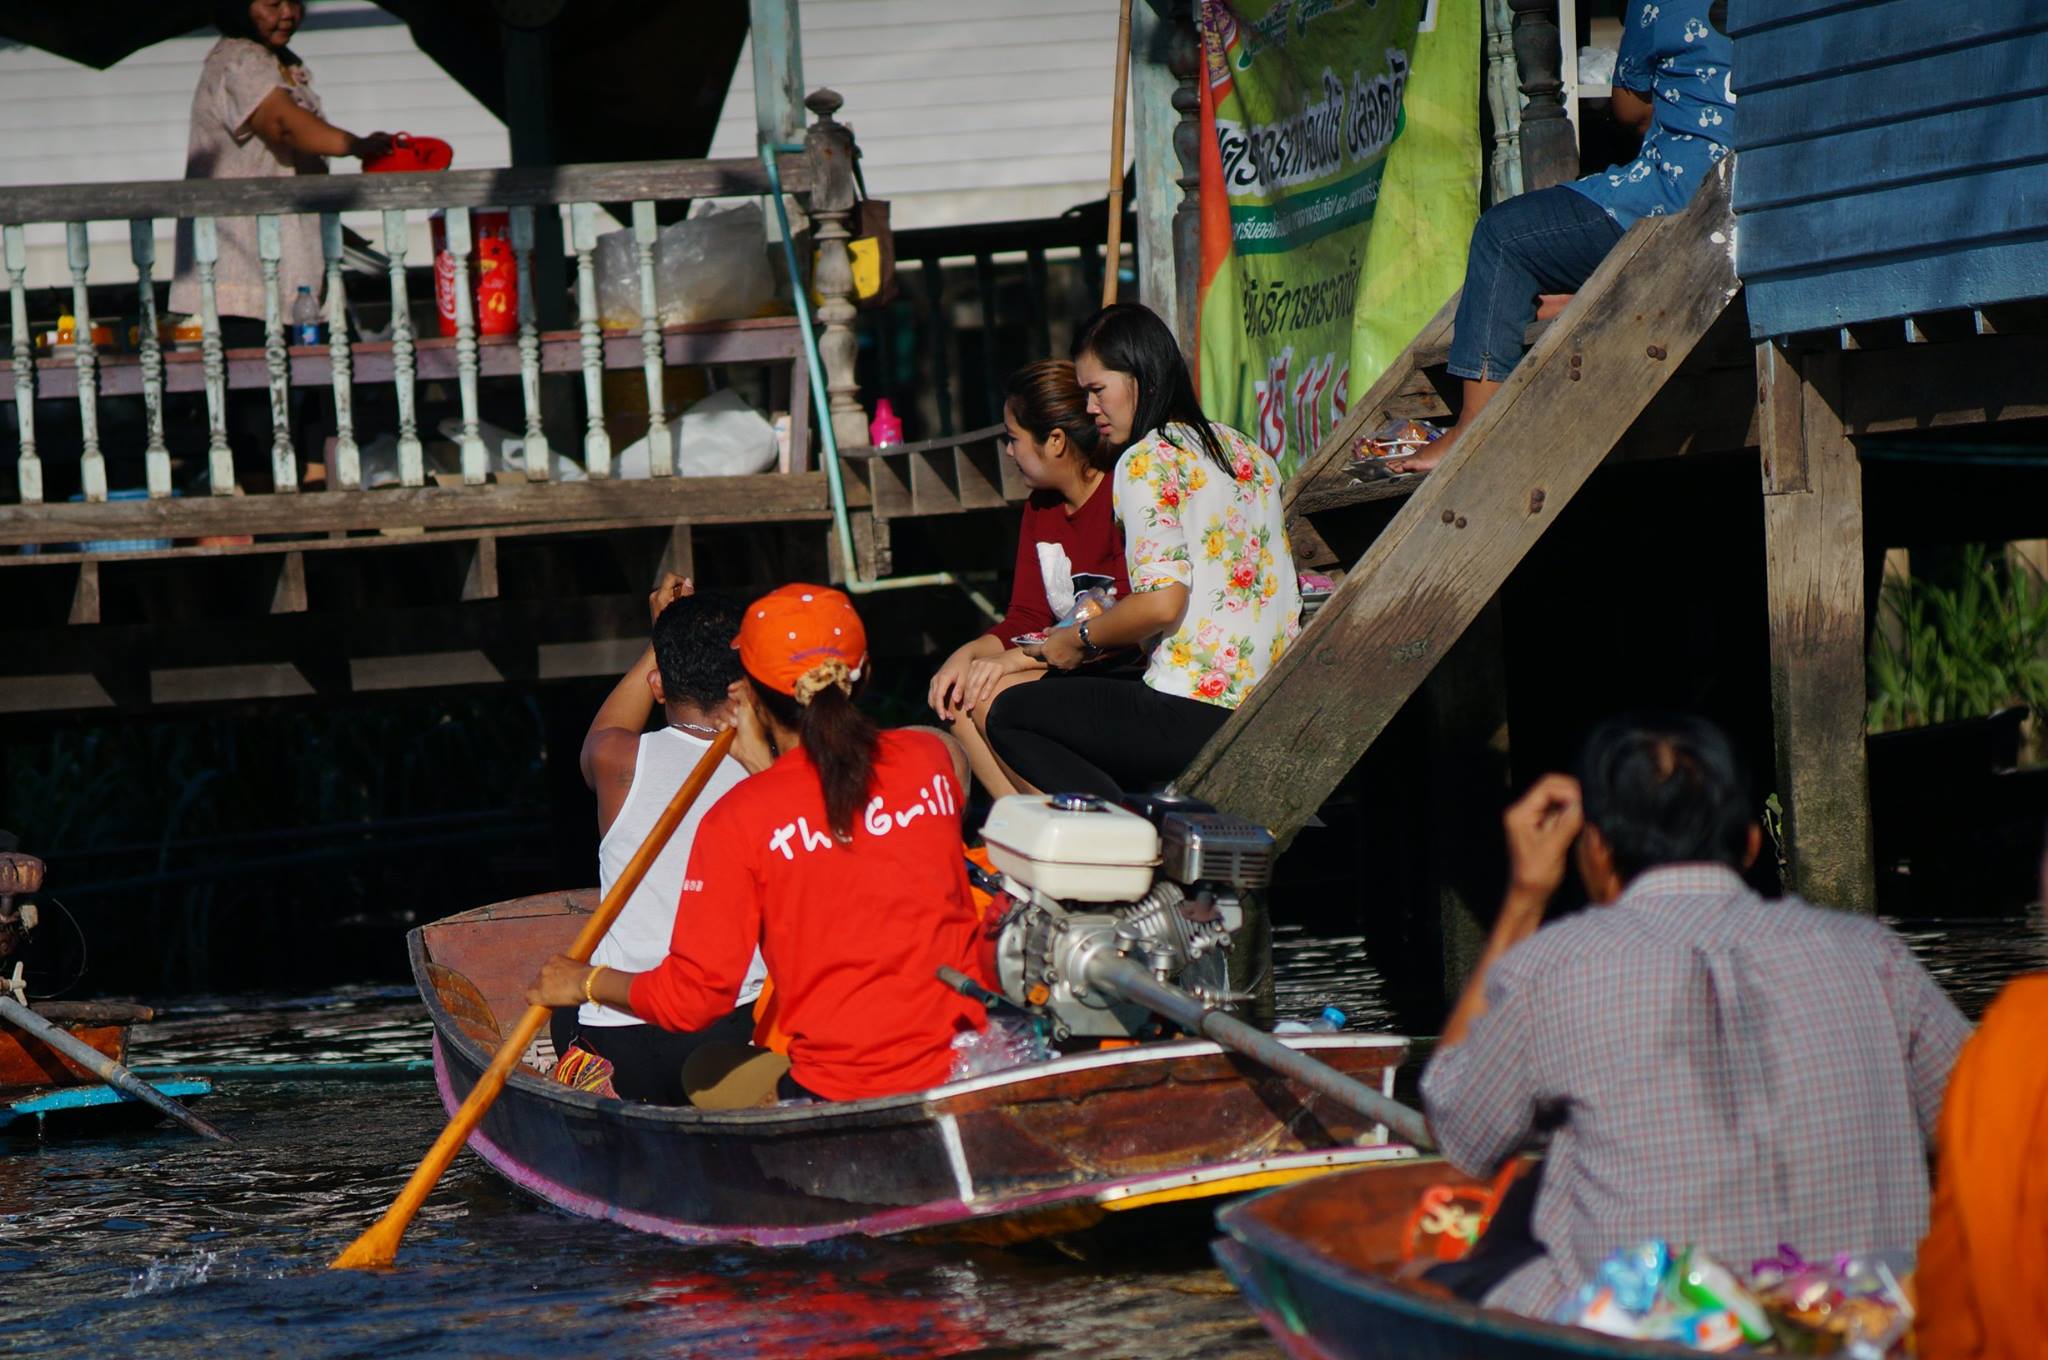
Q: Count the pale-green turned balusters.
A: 11